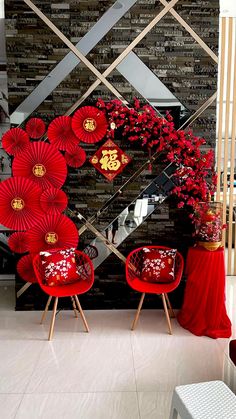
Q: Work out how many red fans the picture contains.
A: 11